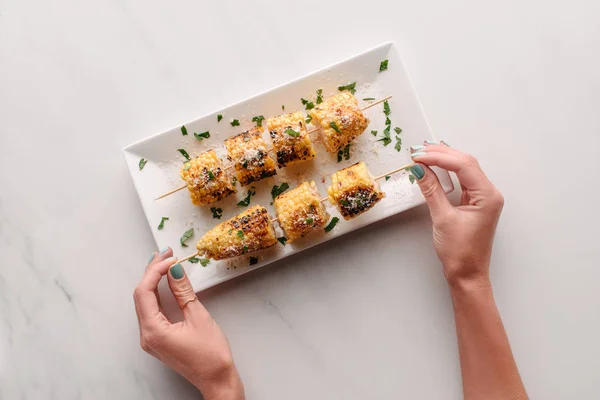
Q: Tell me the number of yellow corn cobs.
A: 7